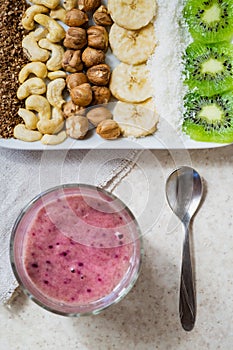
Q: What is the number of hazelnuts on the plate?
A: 15